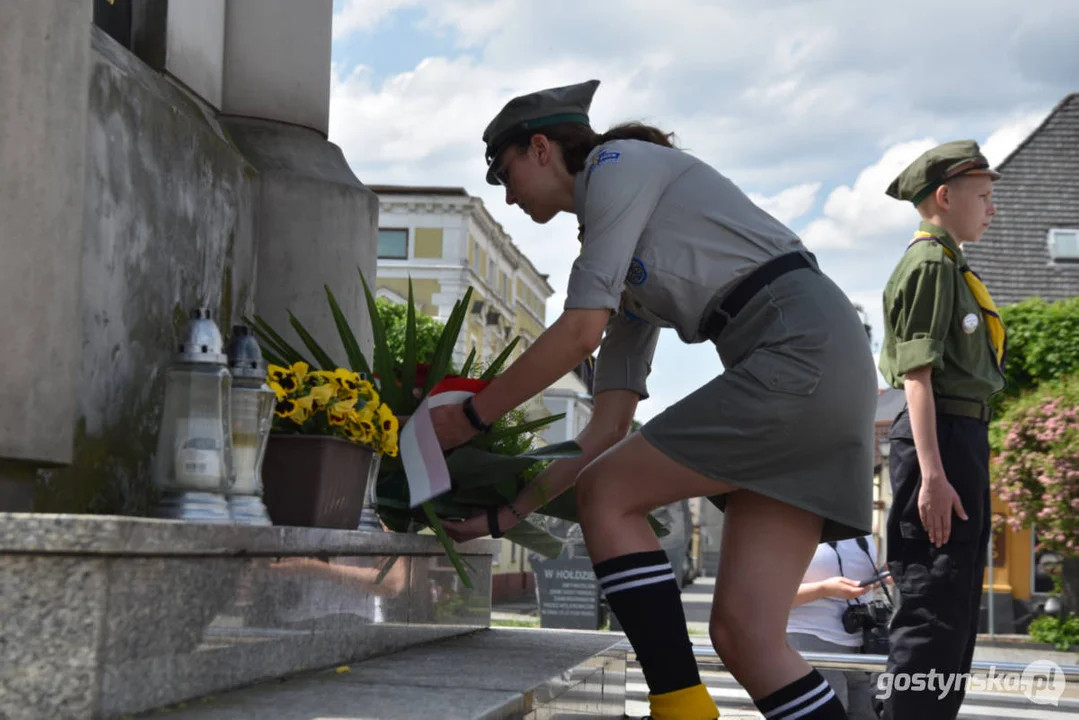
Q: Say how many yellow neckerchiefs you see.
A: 1